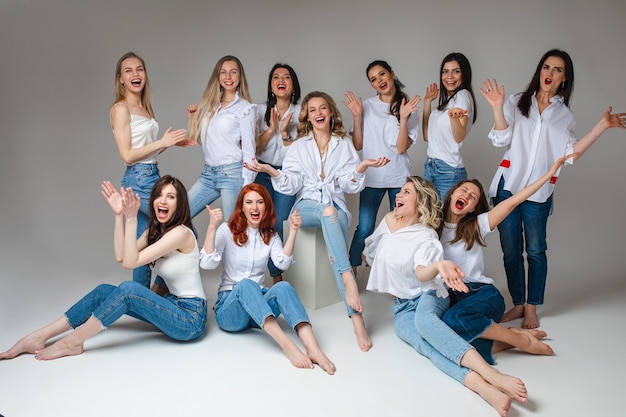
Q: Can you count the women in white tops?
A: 11